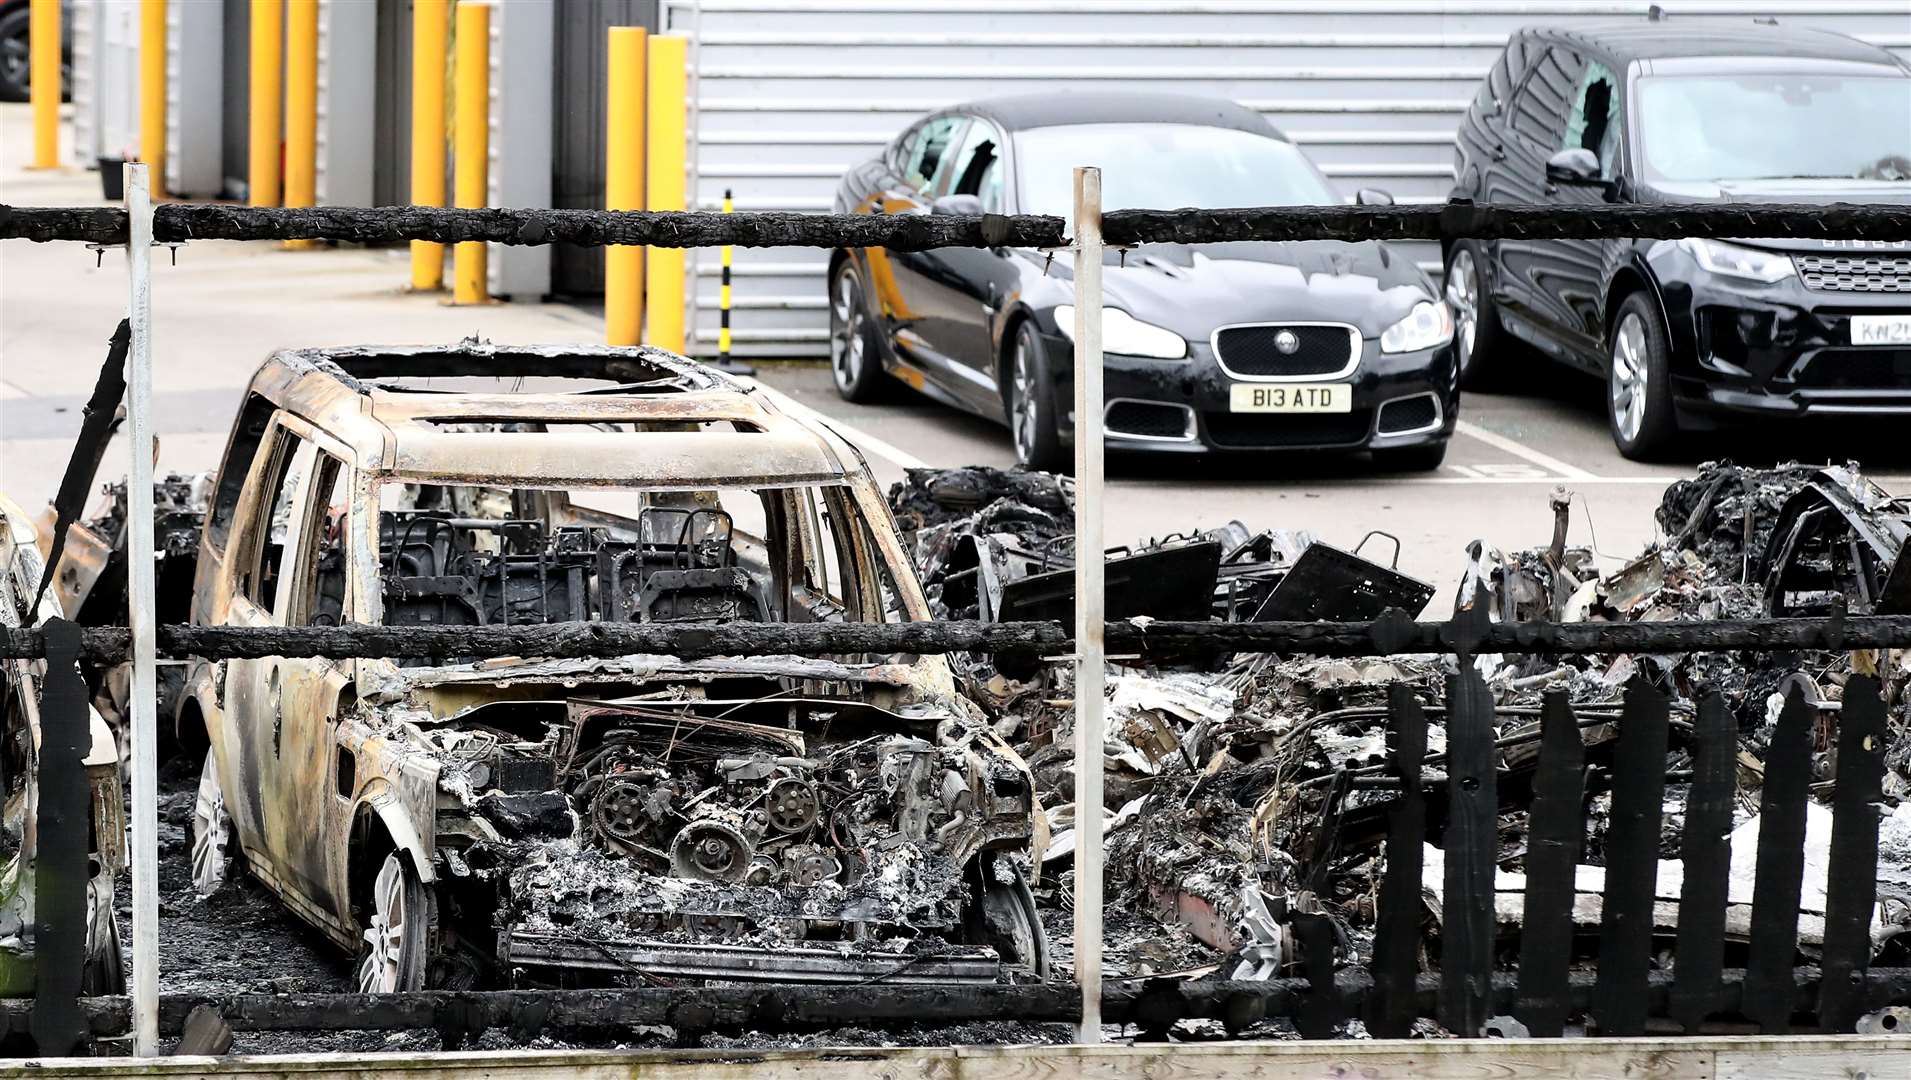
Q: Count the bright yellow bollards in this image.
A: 8